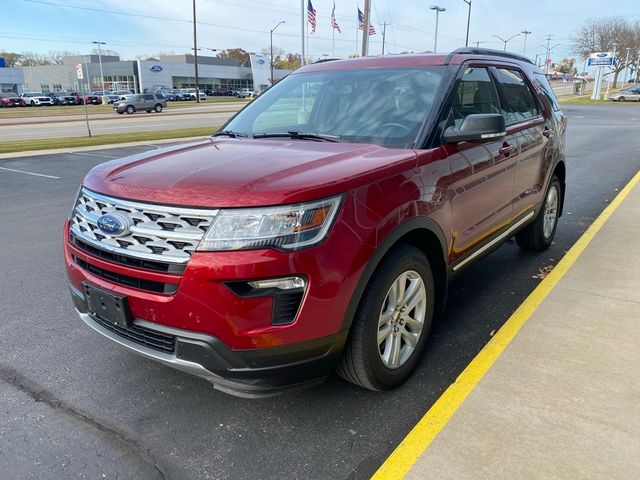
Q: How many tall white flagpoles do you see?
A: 3